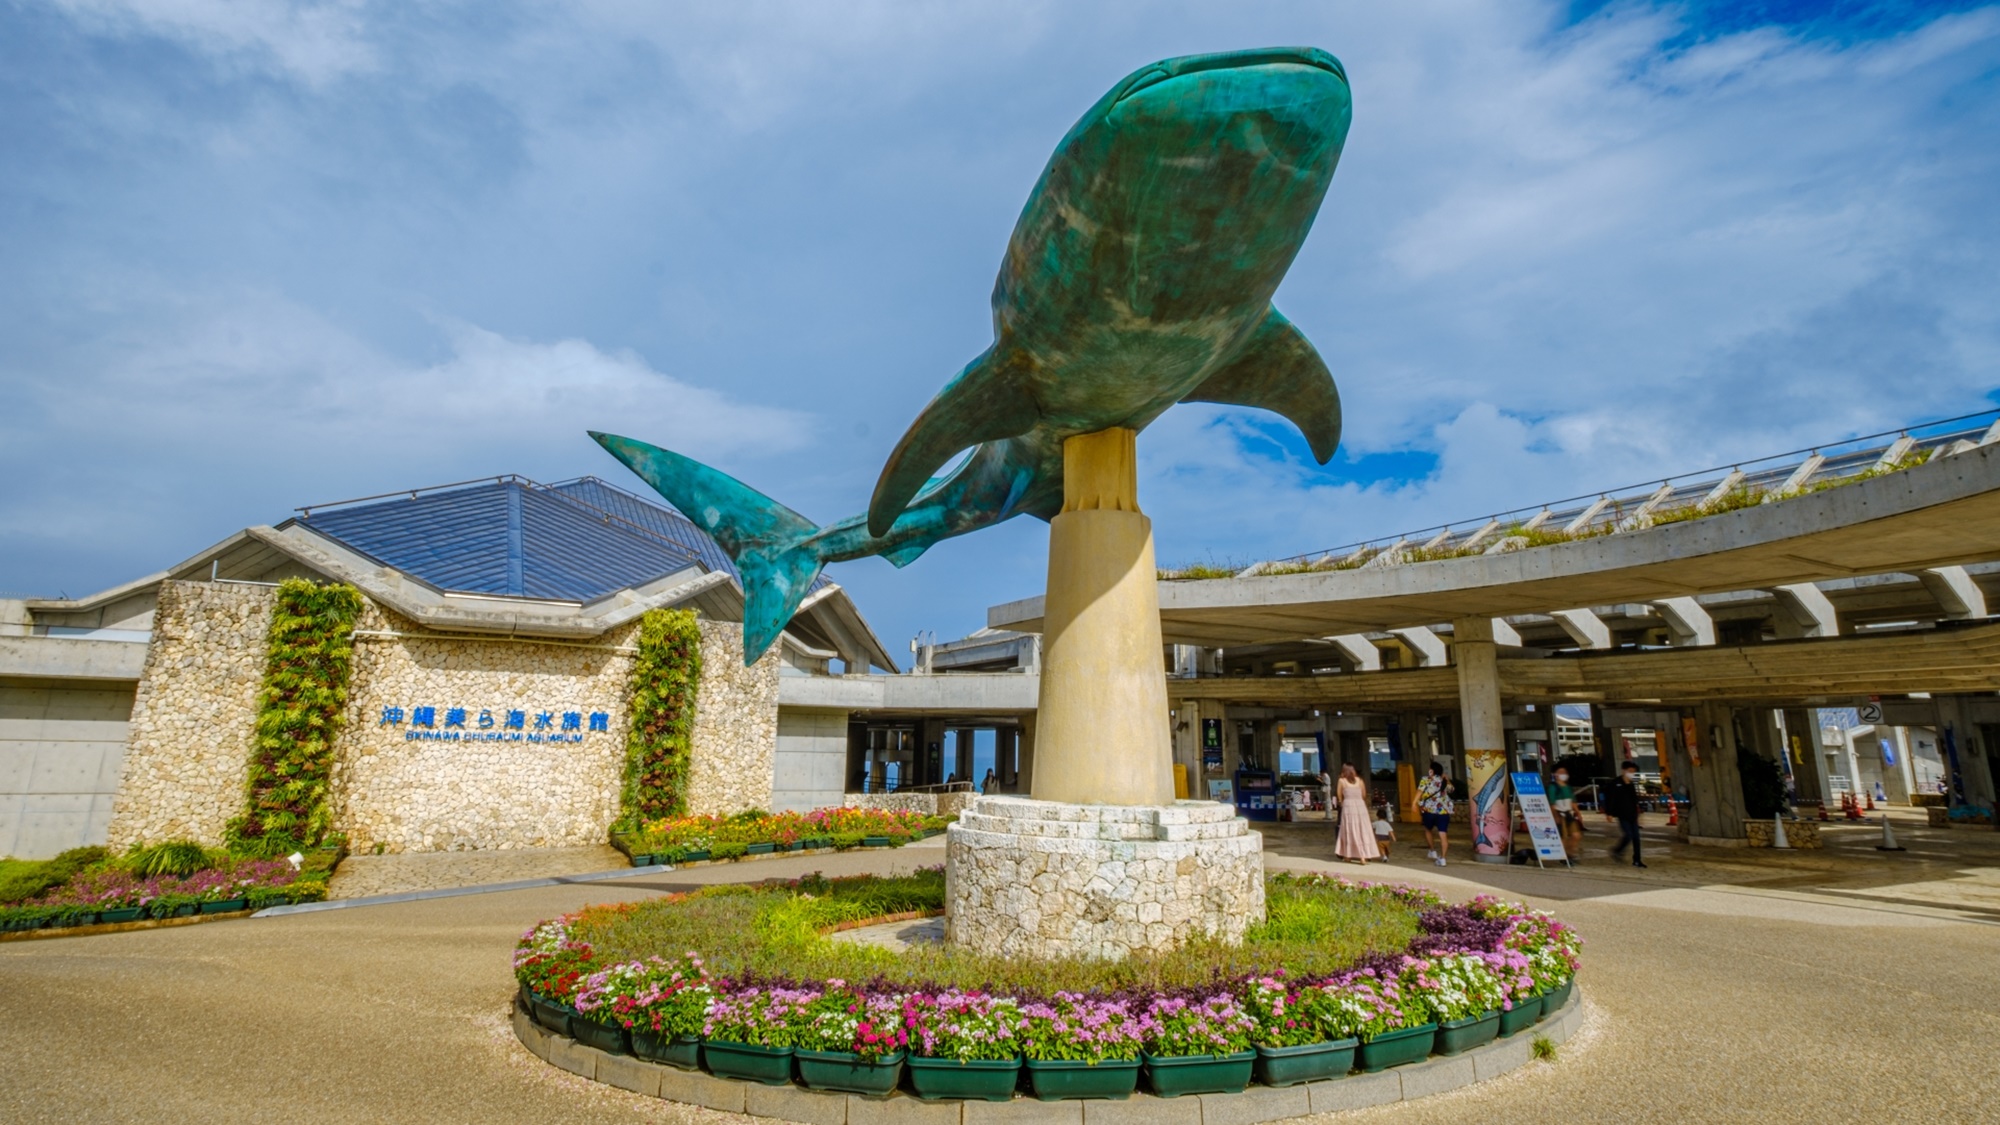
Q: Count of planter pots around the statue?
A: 14